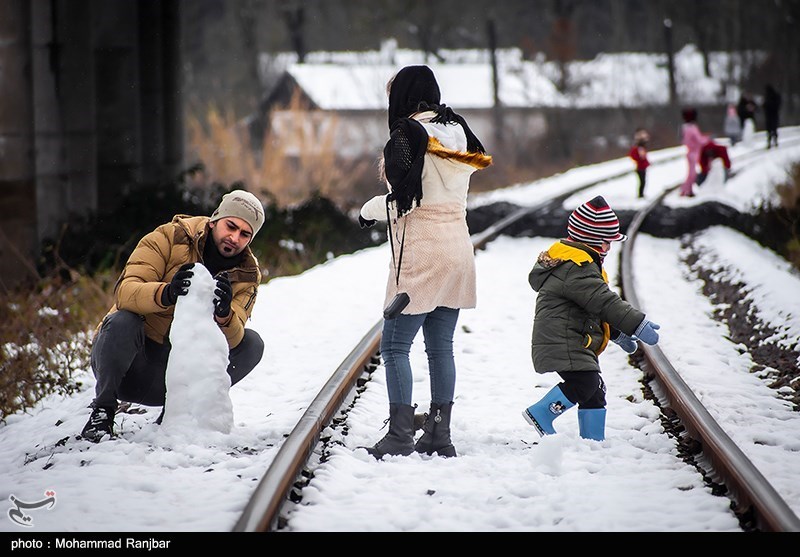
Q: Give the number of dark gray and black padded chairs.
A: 0